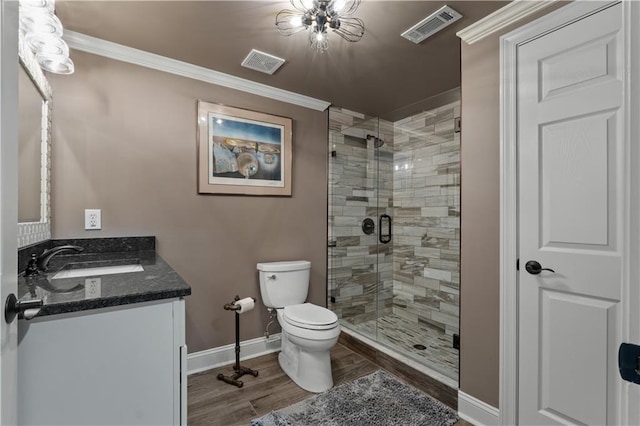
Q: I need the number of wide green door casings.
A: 0